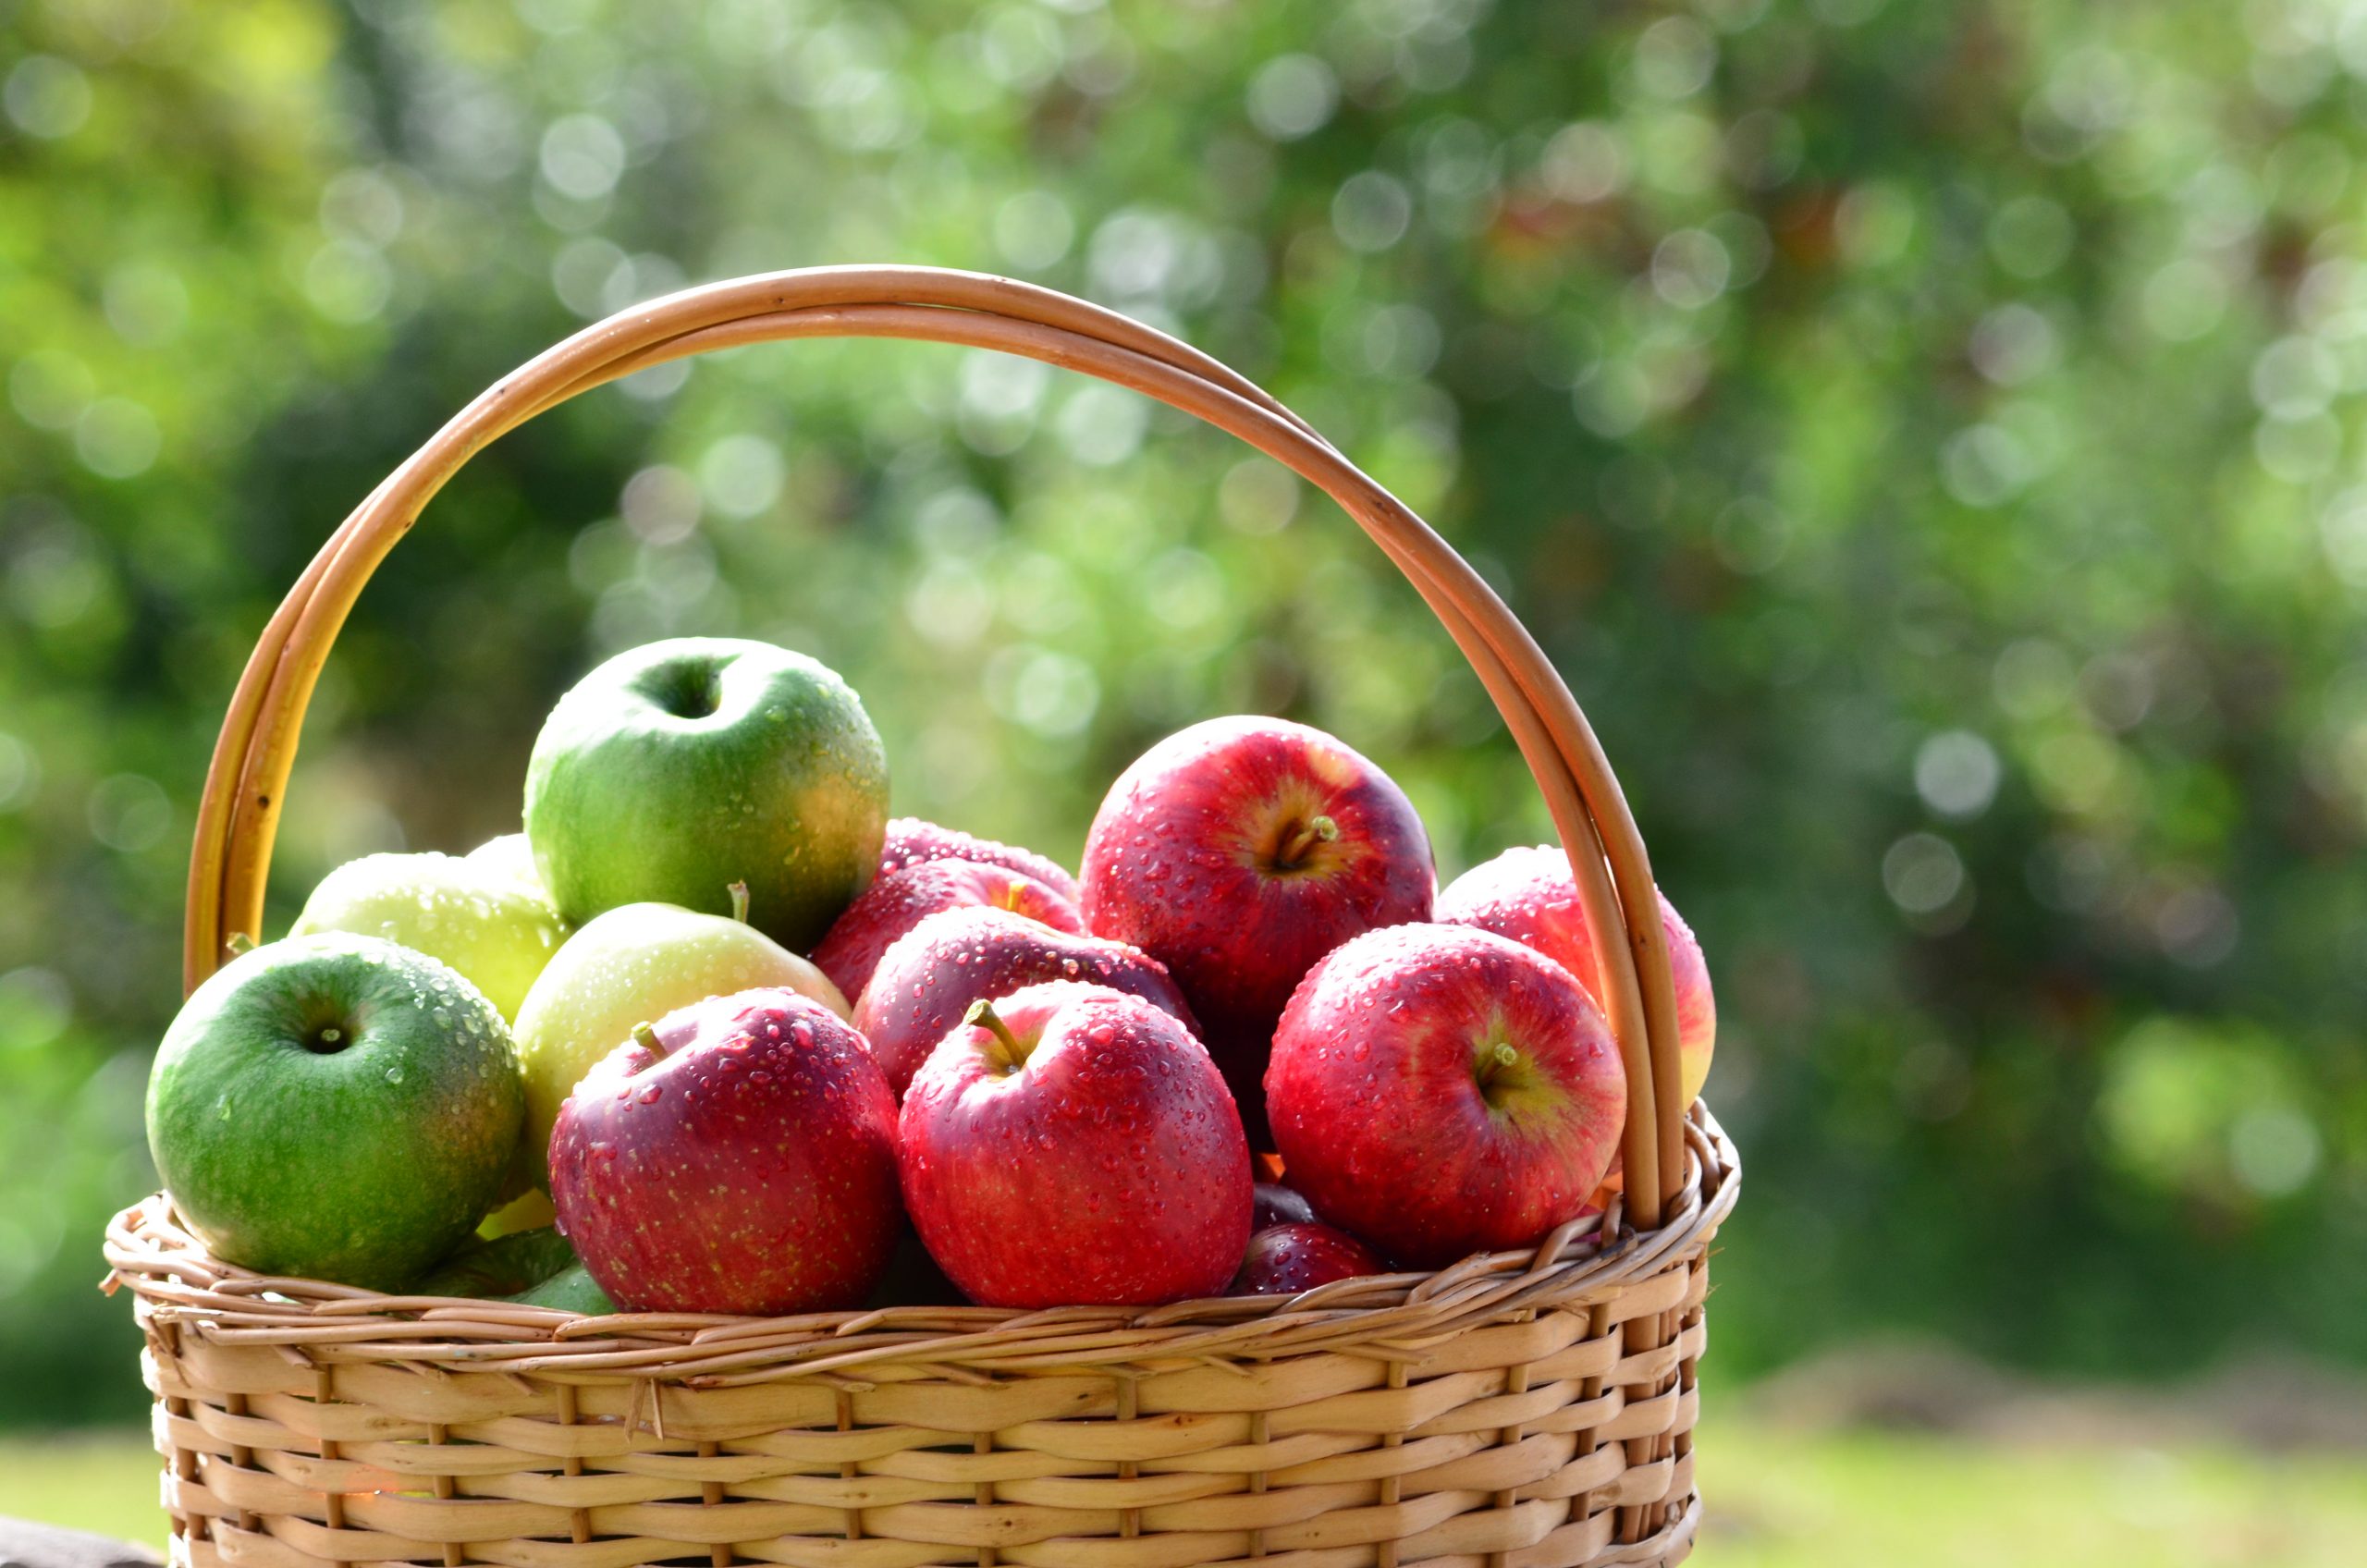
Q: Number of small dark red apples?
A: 2